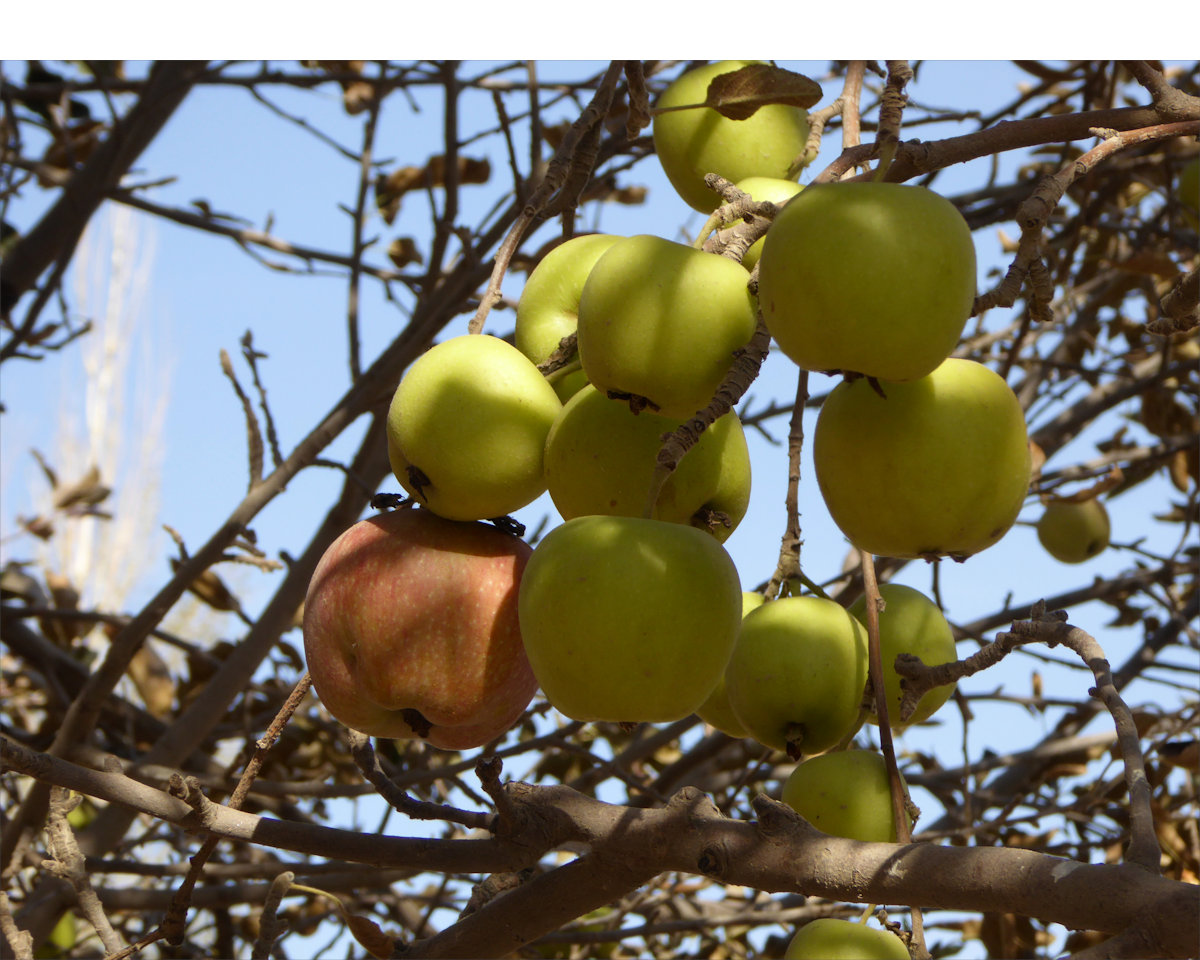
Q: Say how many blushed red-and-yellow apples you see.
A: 1